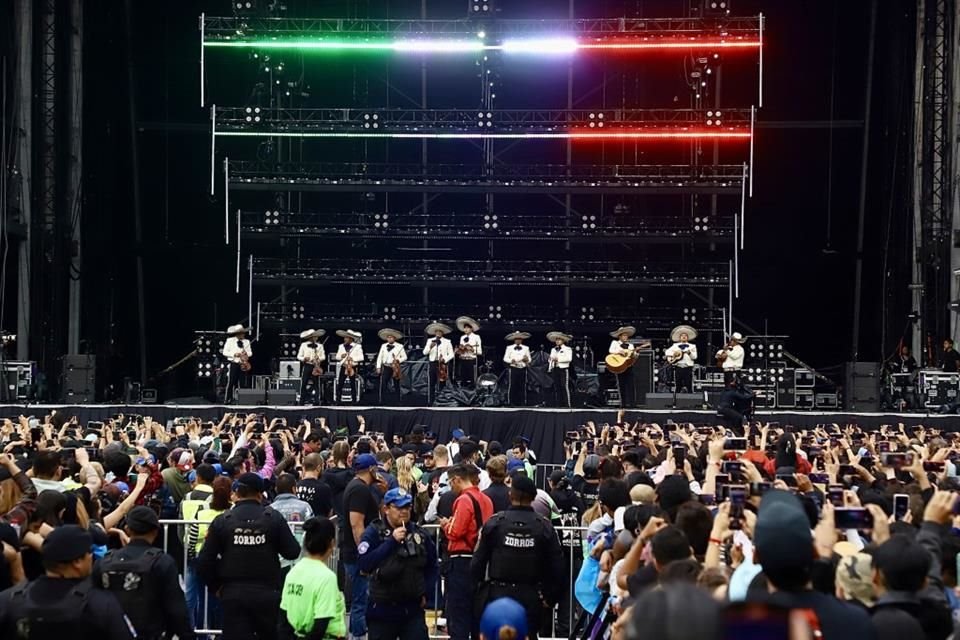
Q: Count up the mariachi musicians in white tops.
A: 11